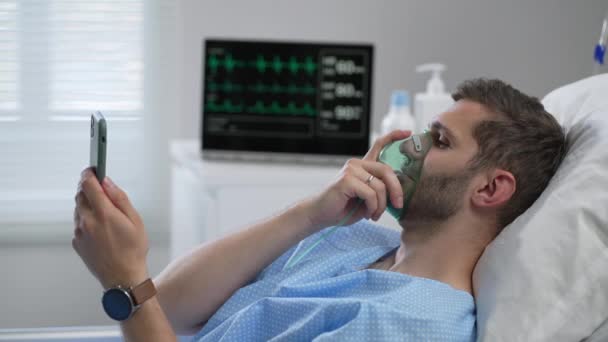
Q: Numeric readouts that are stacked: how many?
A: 3